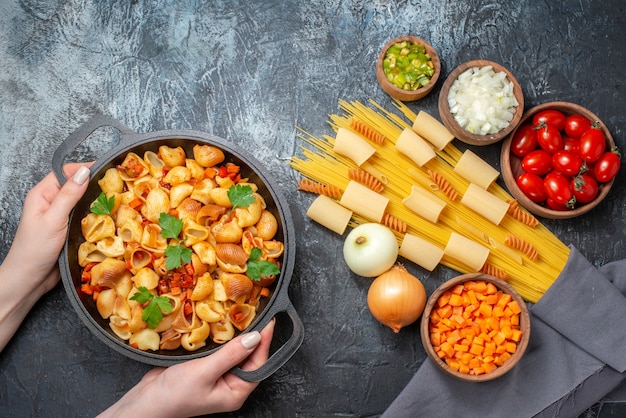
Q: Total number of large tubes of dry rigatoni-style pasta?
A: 10